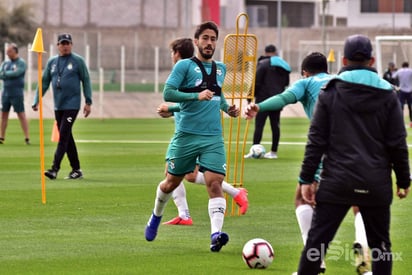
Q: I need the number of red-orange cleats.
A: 2